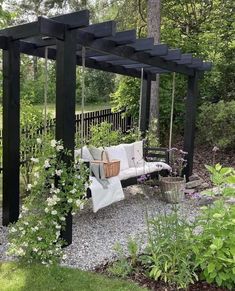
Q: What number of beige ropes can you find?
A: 4